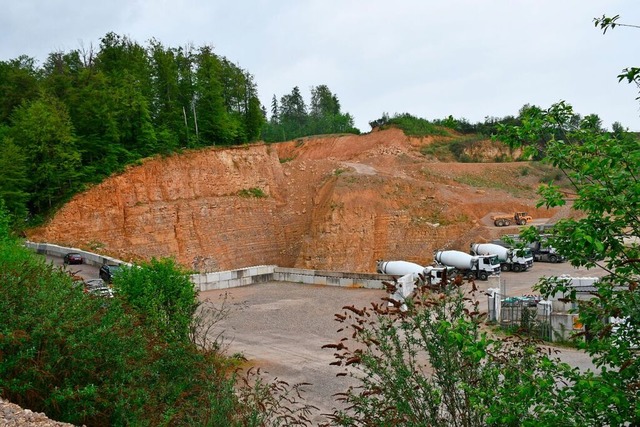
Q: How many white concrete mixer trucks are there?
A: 3